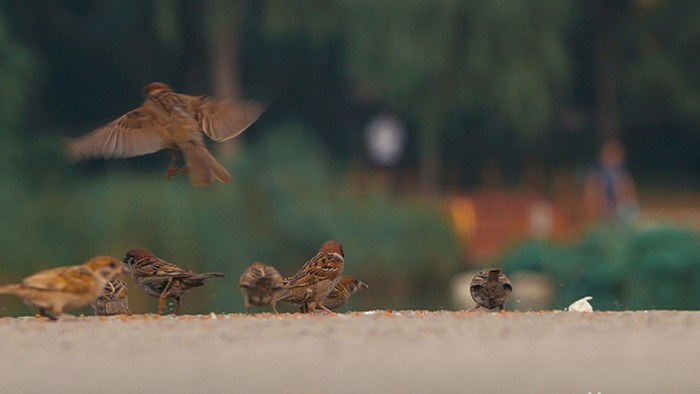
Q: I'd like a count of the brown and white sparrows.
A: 8